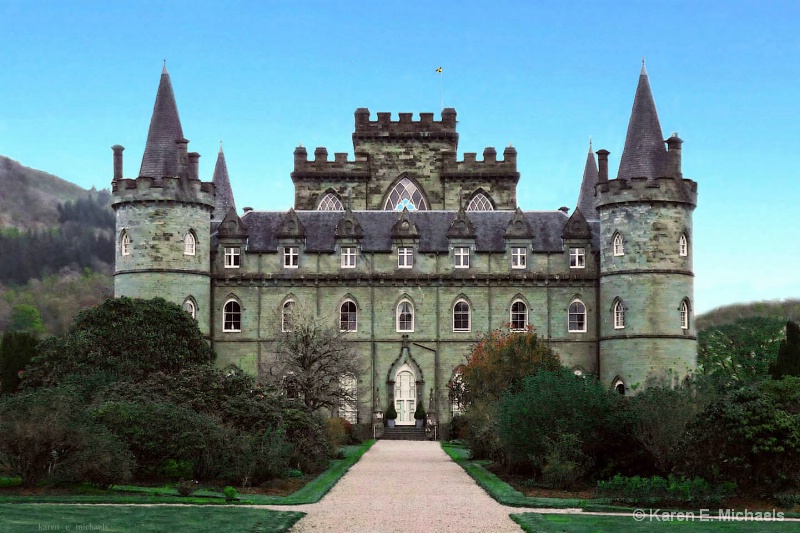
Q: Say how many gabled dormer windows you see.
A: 7